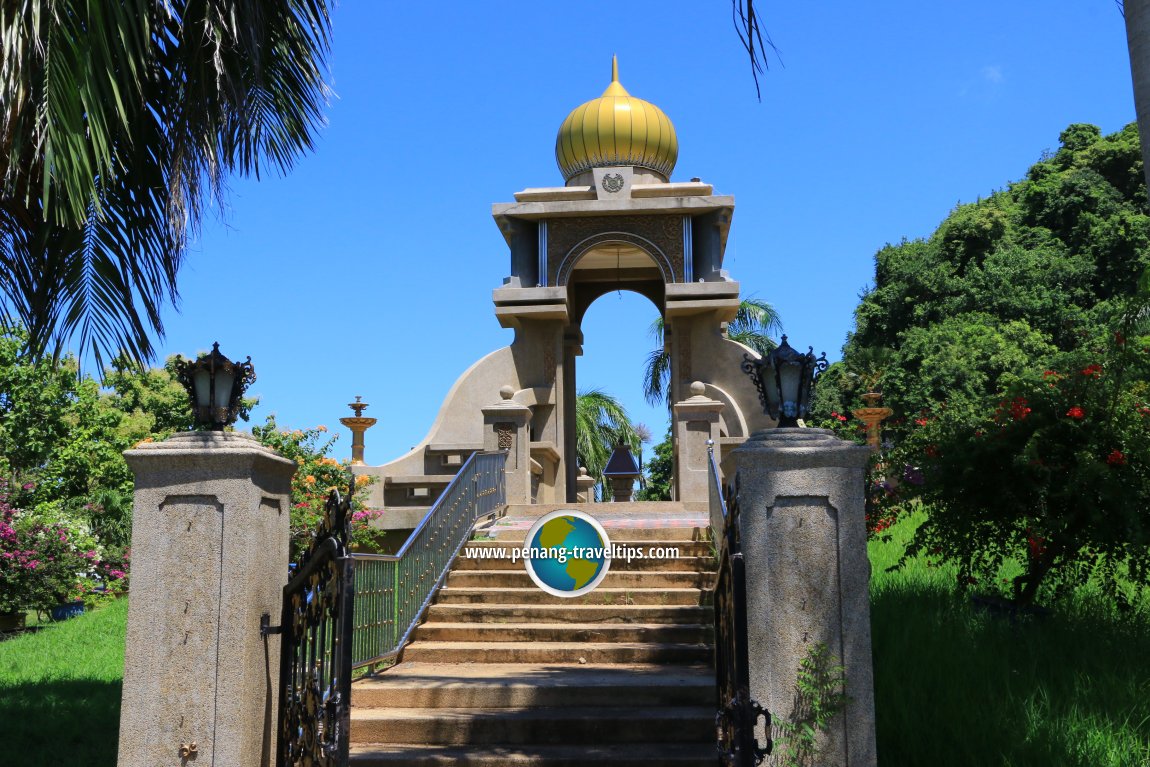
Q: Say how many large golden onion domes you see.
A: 1